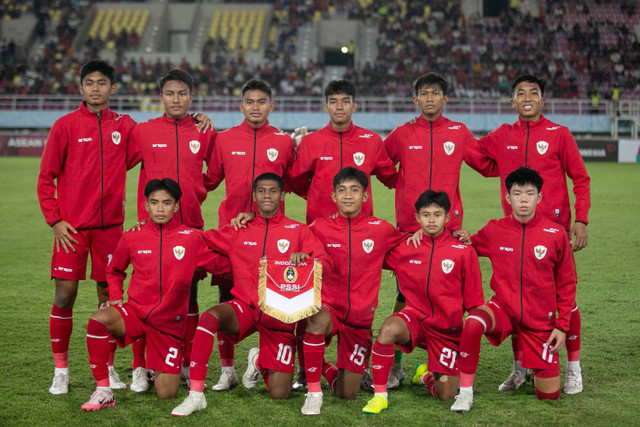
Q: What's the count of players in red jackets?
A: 11